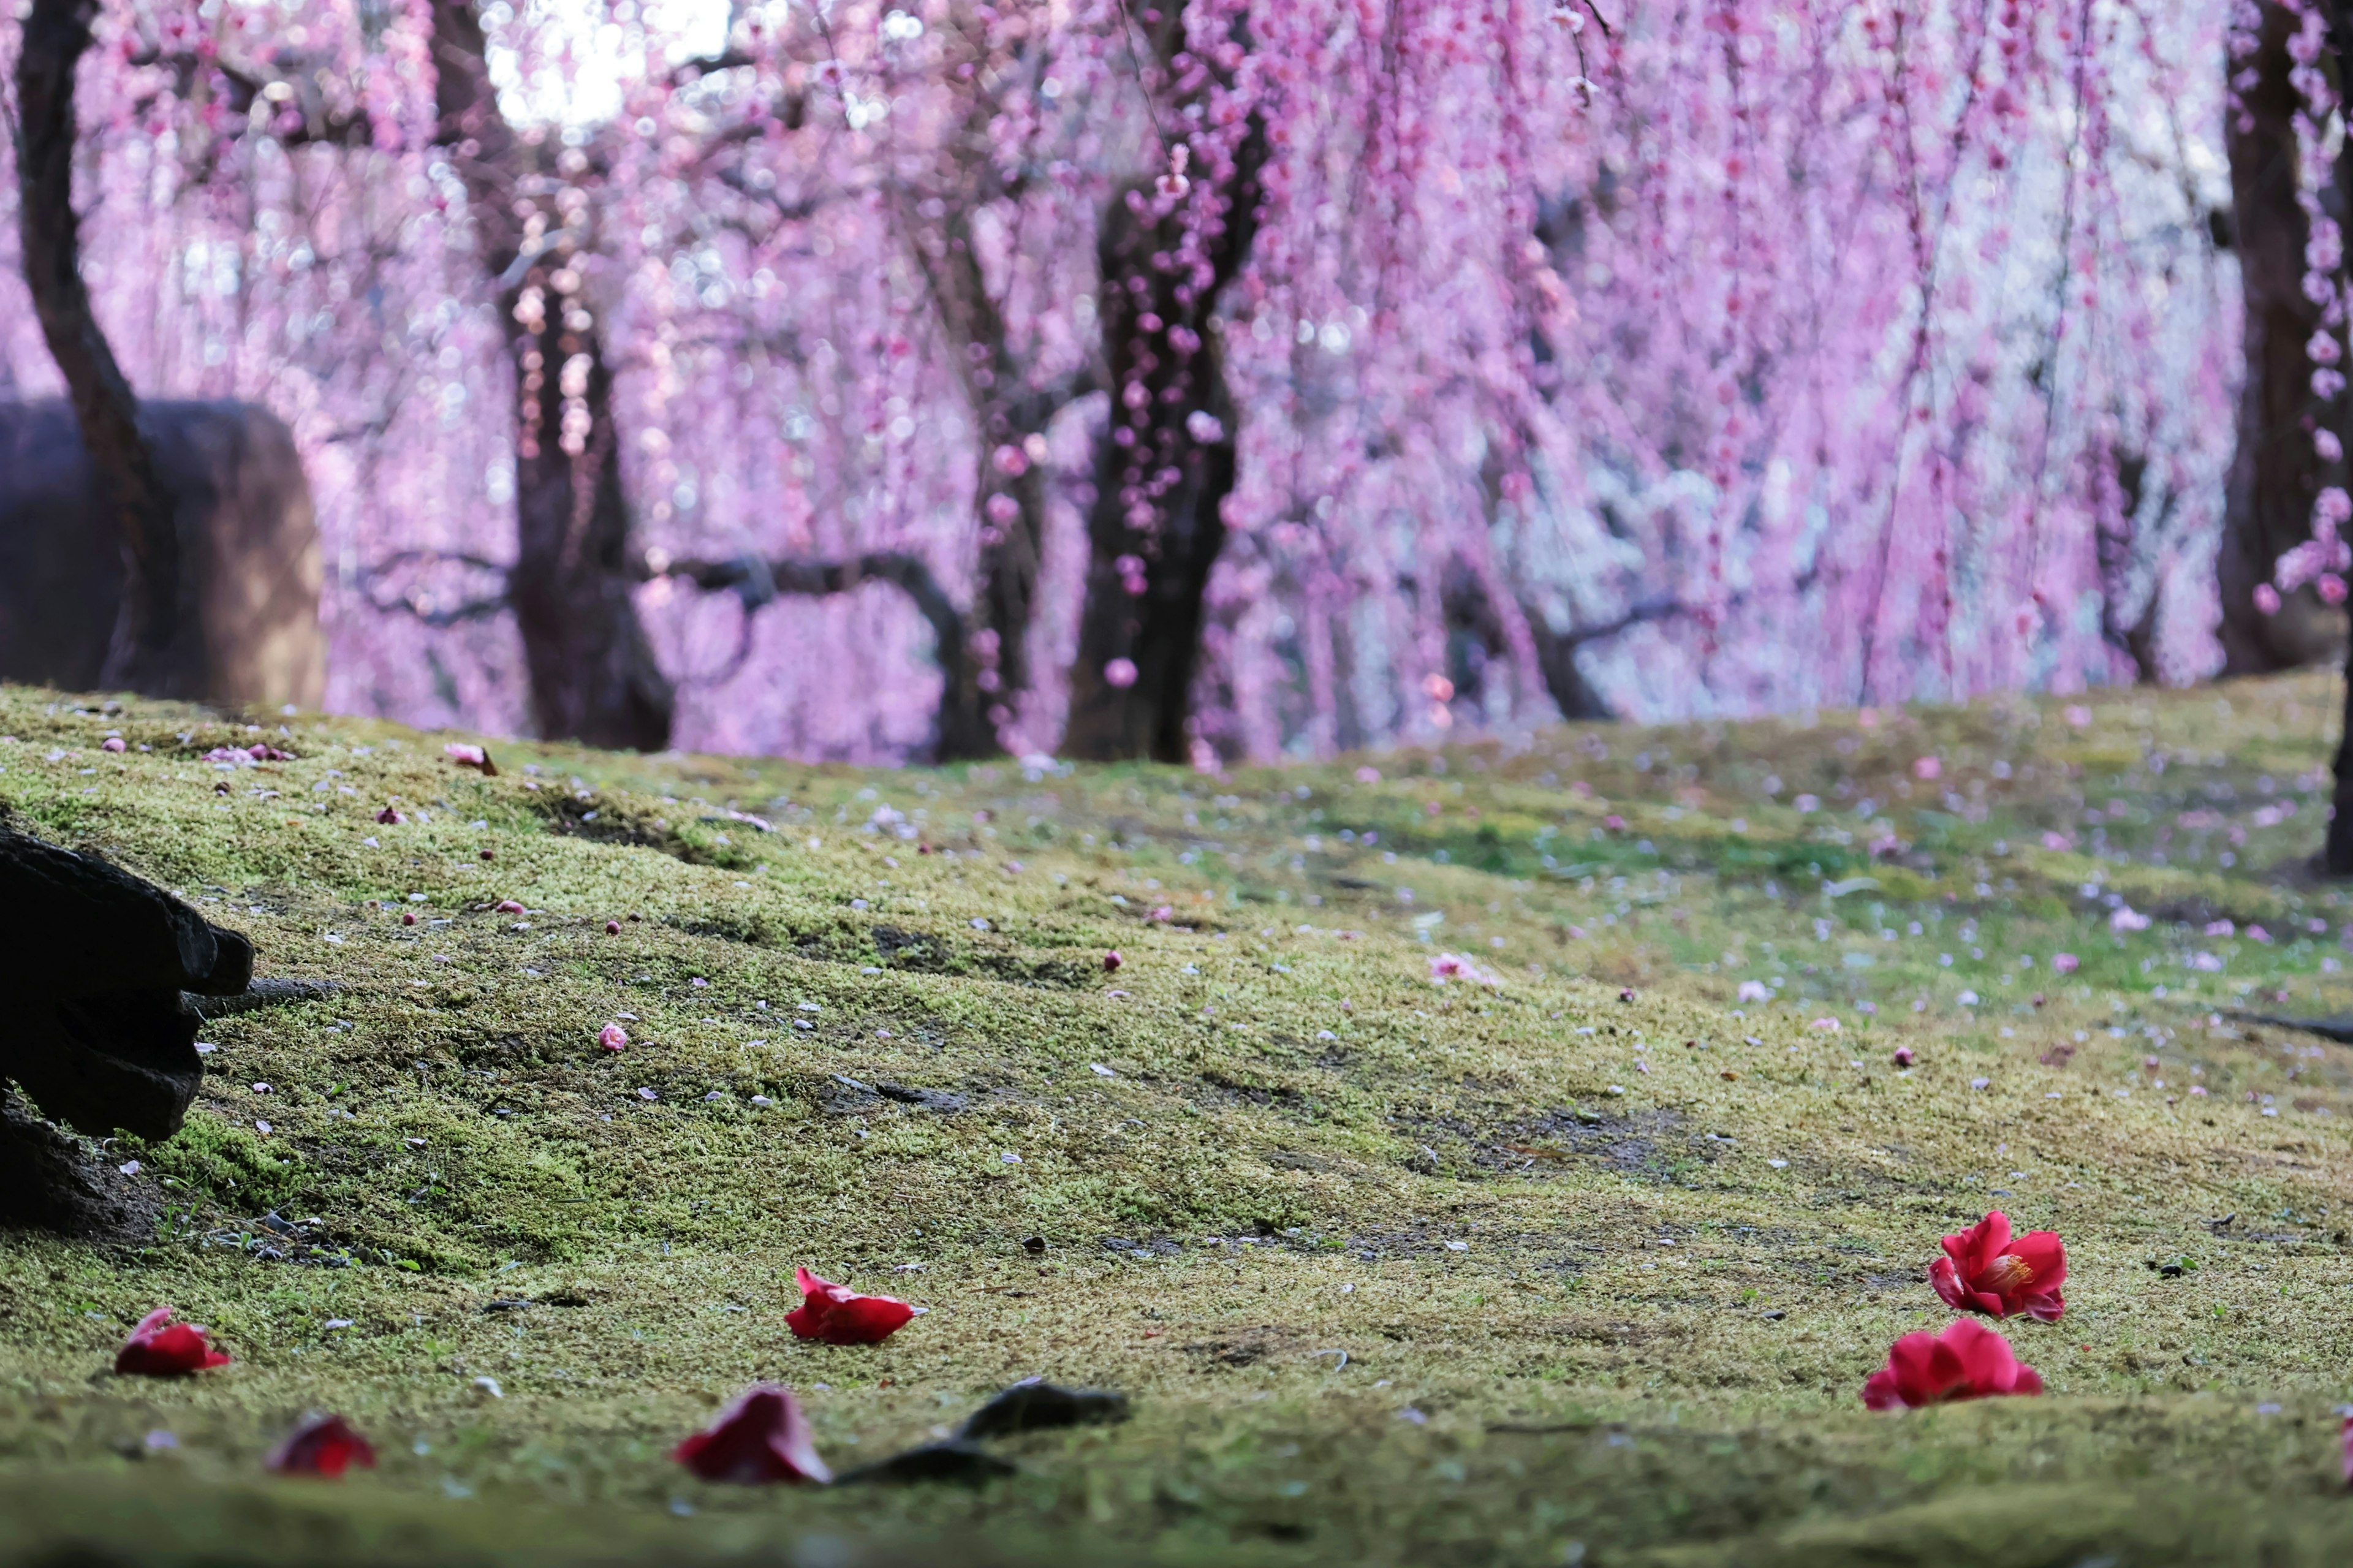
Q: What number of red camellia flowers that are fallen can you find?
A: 6